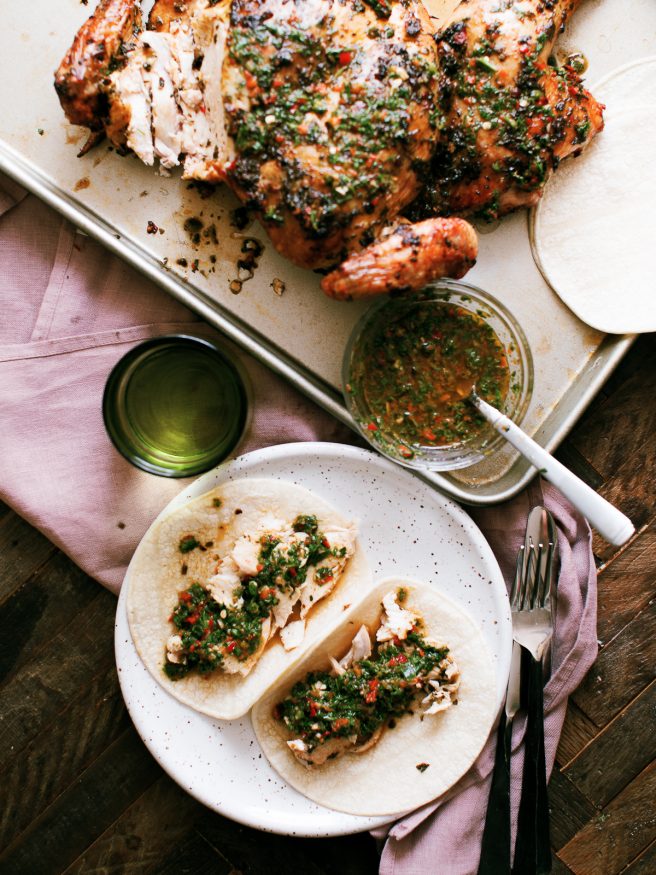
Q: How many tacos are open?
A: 2